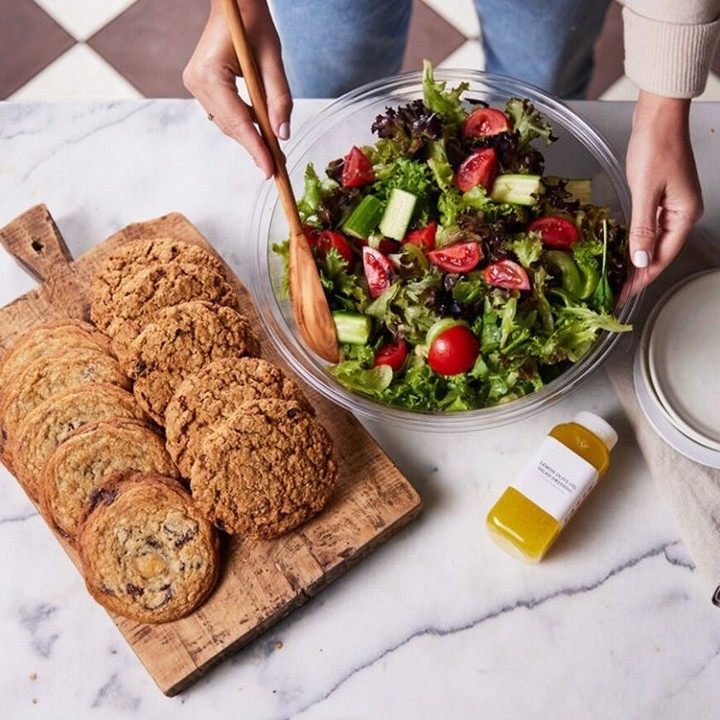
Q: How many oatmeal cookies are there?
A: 5